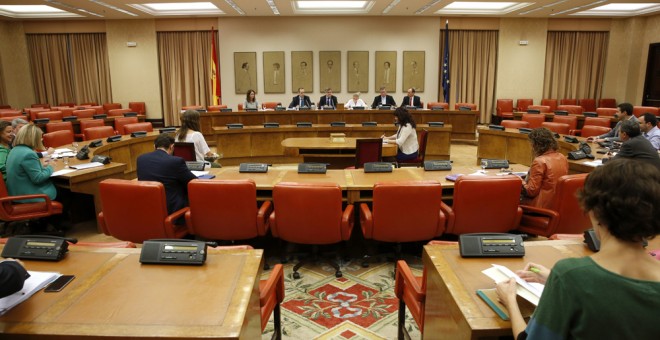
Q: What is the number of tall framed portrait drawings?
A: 7